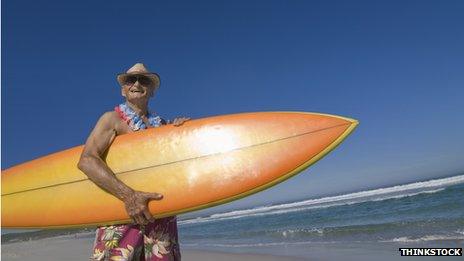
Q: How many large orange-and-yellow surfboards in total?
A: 1